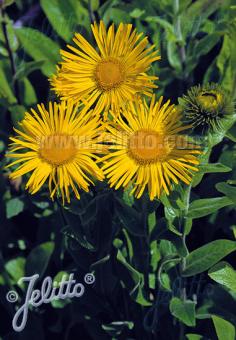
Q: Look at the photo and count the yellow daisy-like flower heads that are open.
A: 3